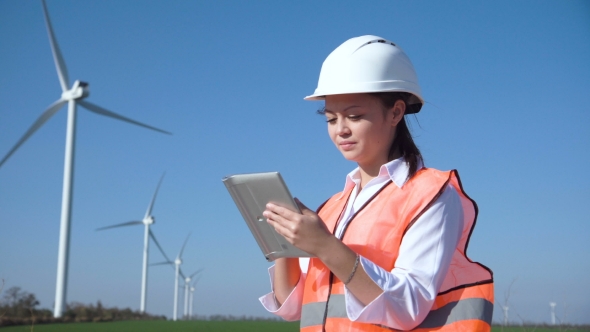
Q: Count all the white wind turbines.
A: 7